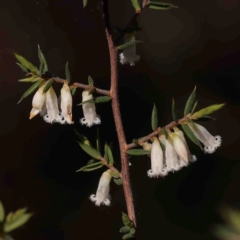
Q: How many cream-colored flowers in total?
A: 11